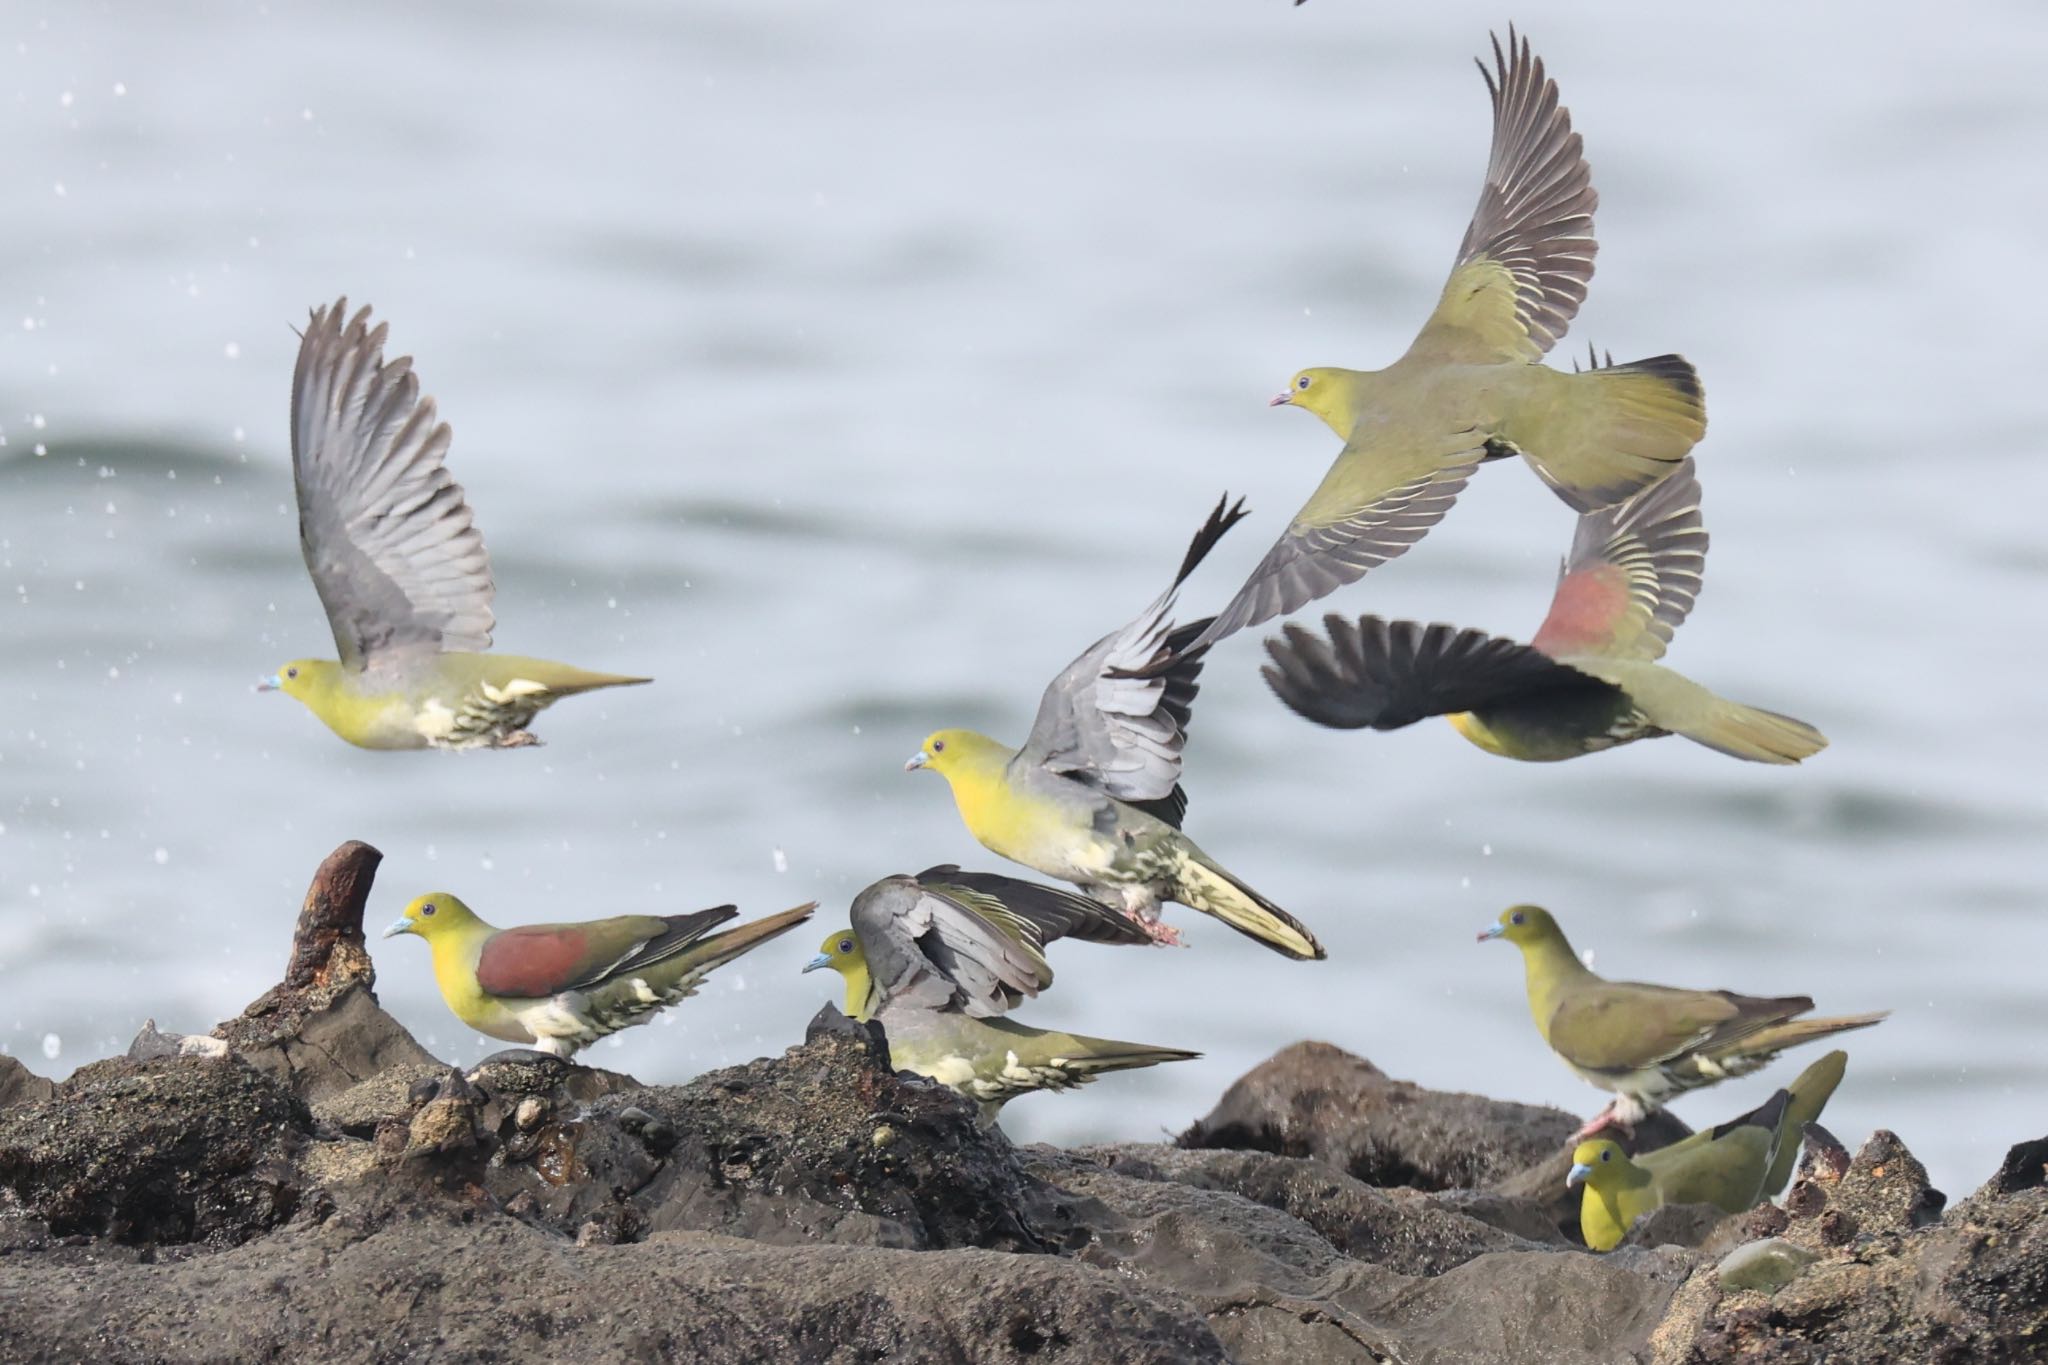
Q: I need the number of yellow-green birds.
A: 8